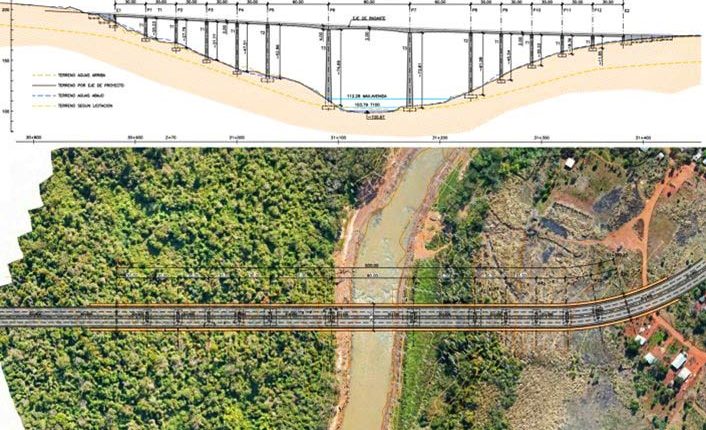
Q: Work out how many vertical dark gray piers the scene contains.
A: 12